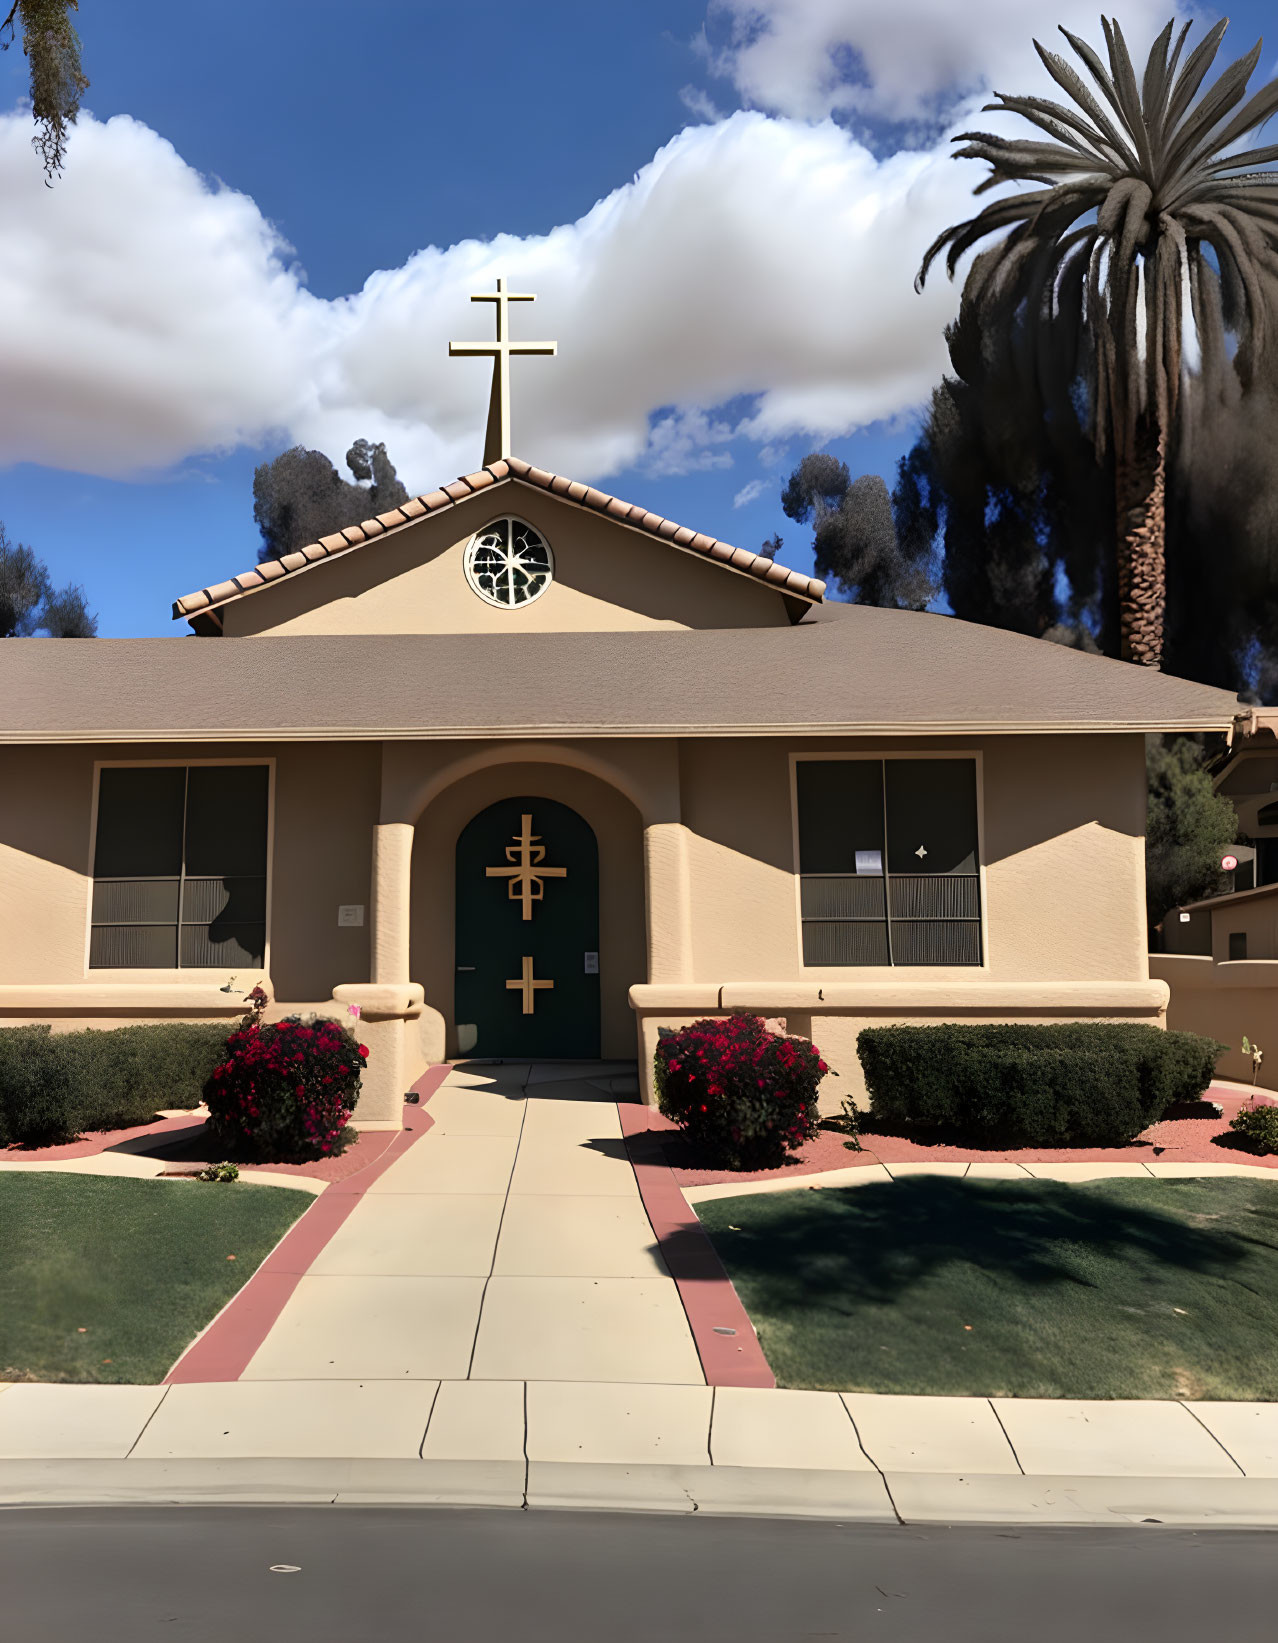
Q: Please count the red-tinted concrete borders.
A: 2